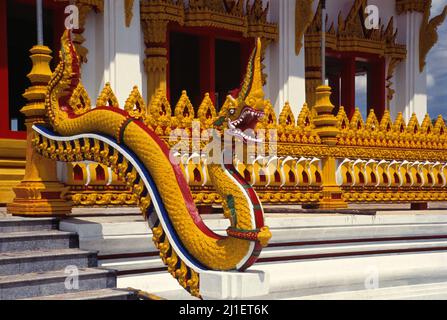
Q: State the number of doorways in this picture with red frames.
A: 3